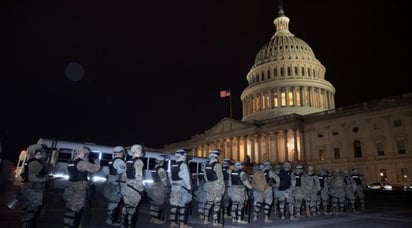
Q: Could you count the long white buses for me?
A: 1